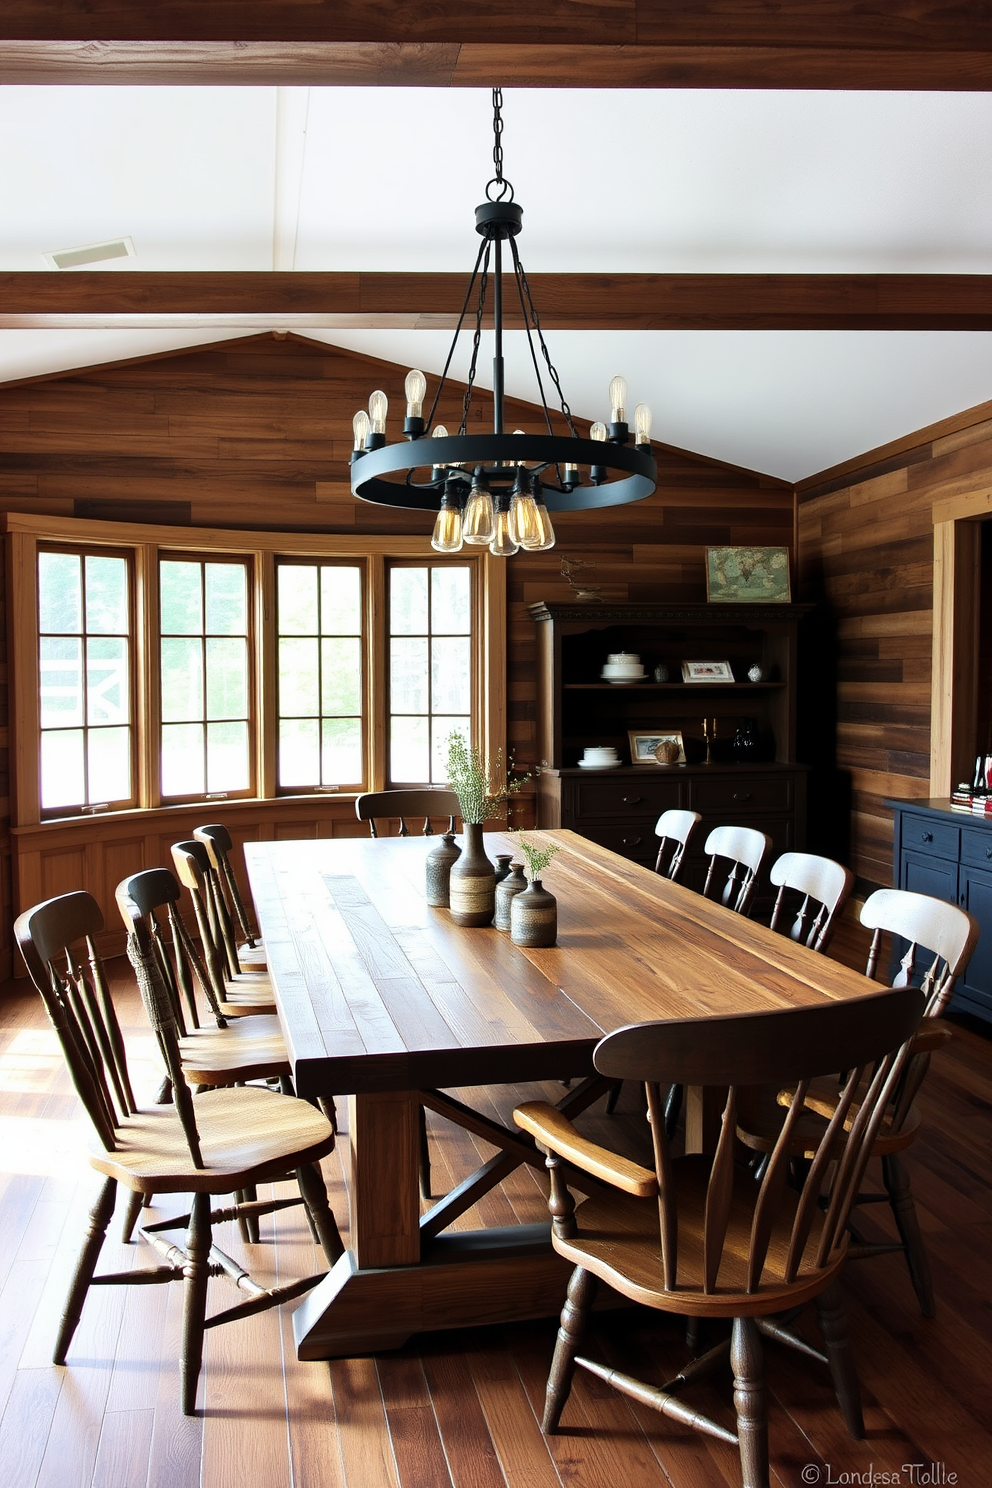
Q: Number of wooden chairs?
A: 10